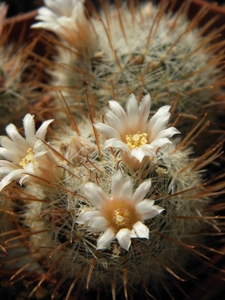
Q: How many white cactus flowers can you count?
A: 4